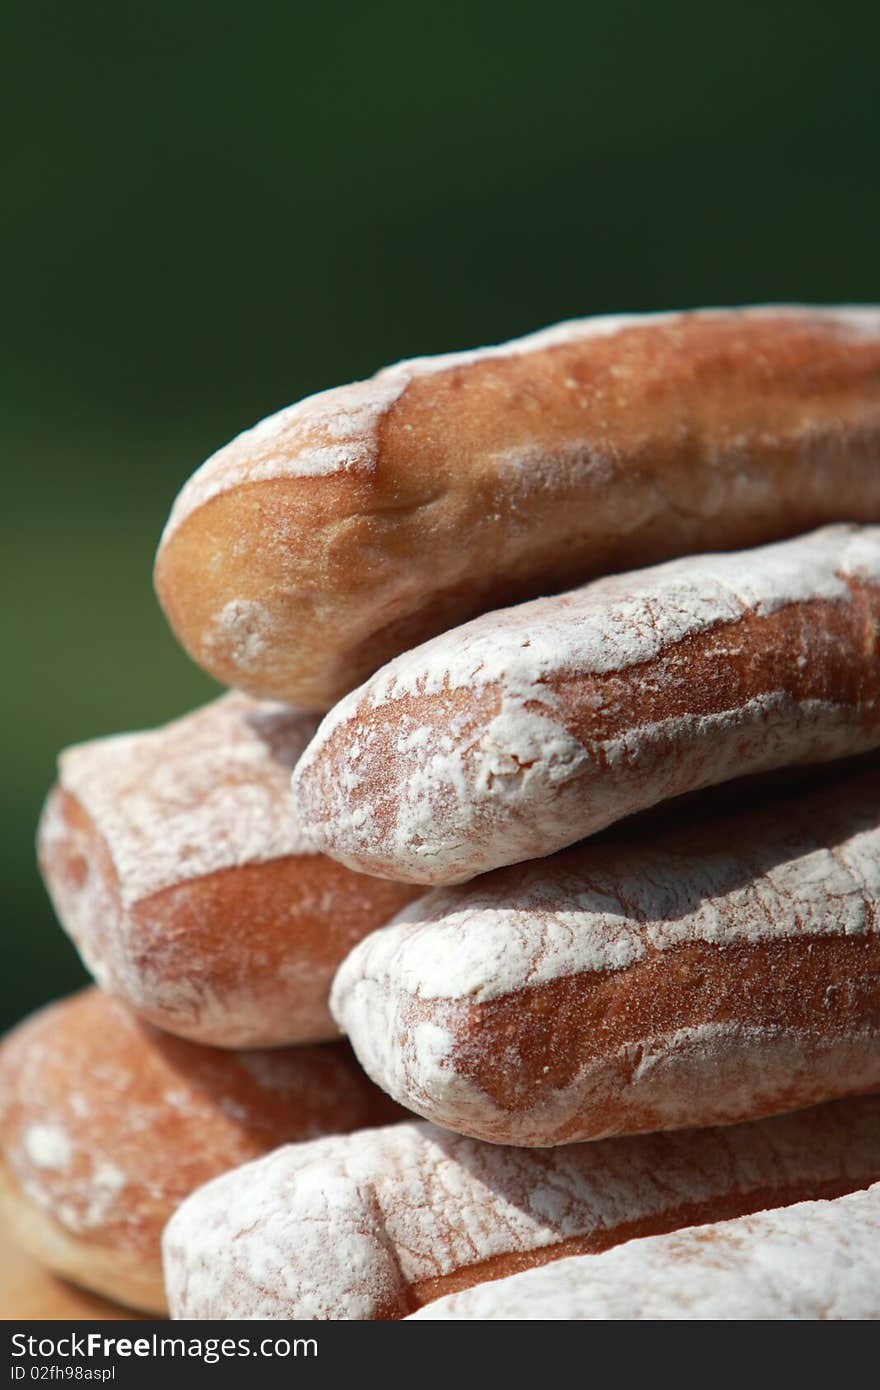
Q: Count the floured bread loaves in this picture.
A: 7